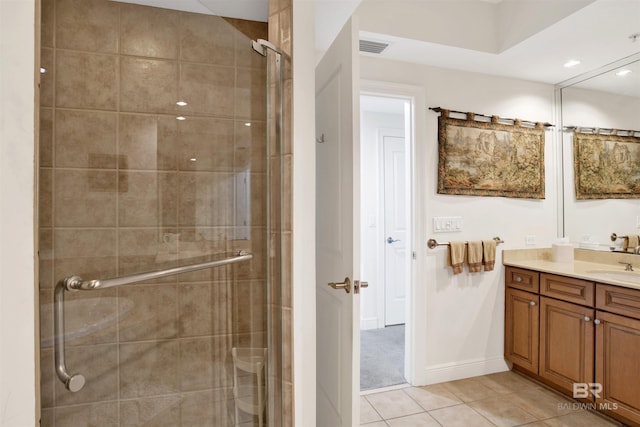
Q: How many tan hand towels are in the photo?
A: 3